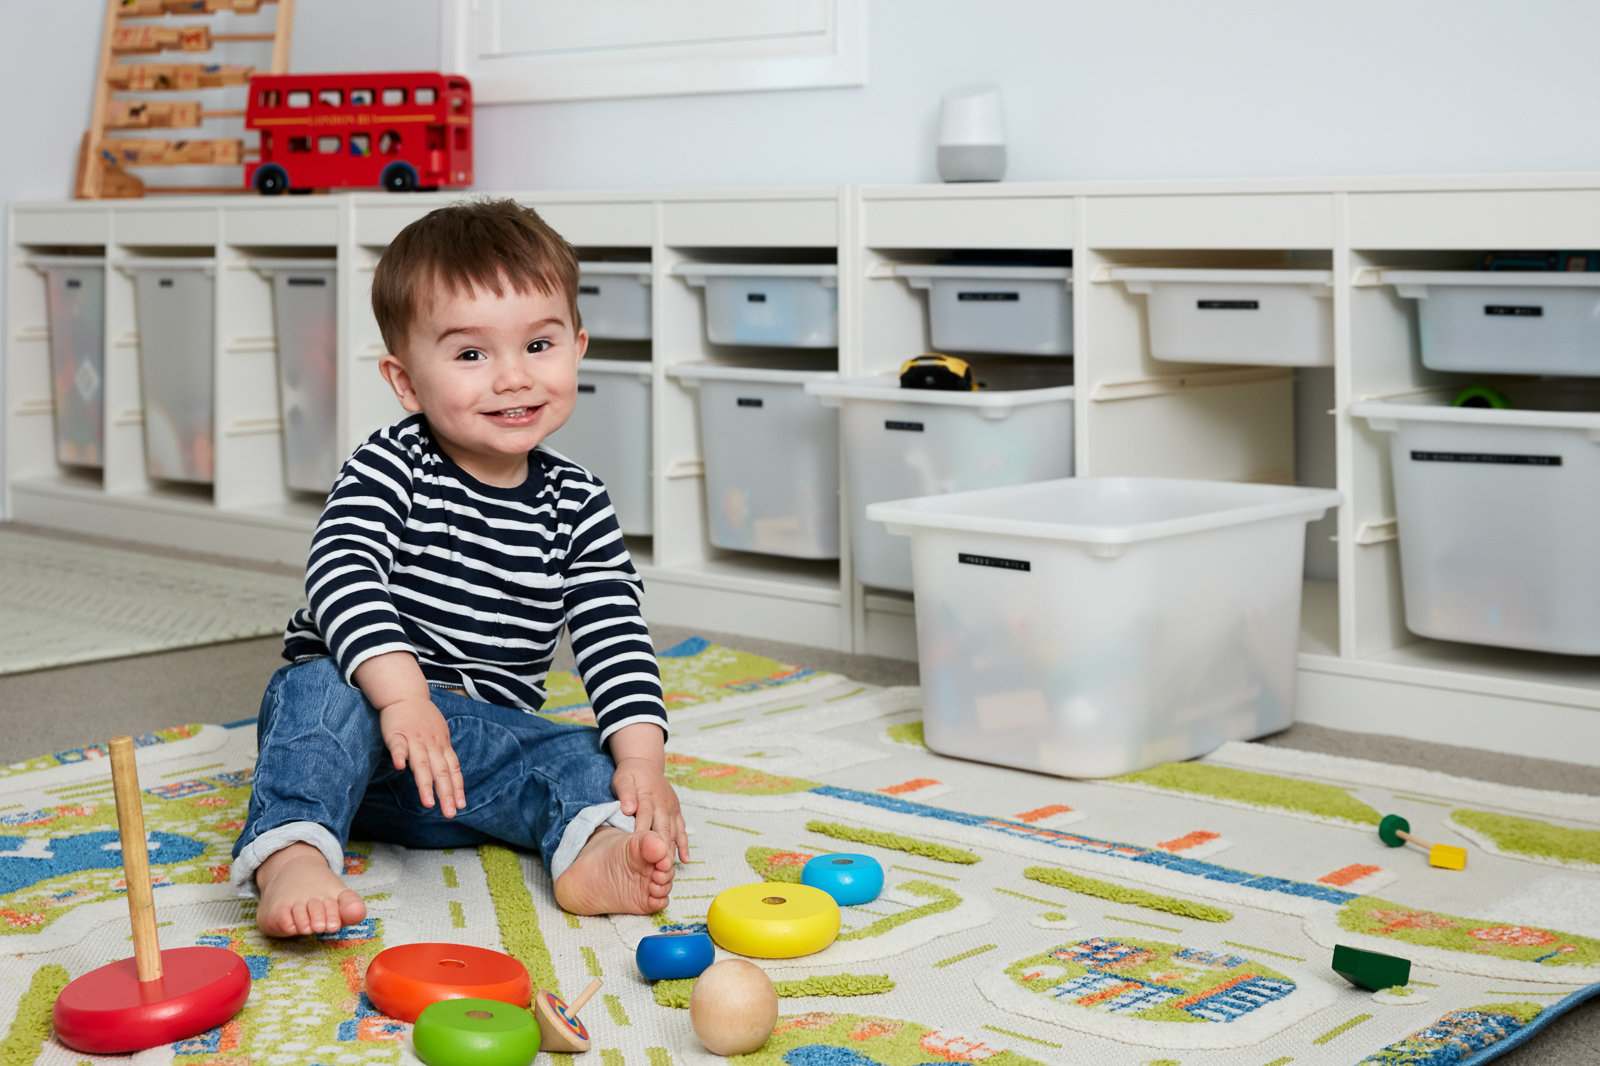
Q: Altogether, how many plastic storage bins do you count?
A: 13